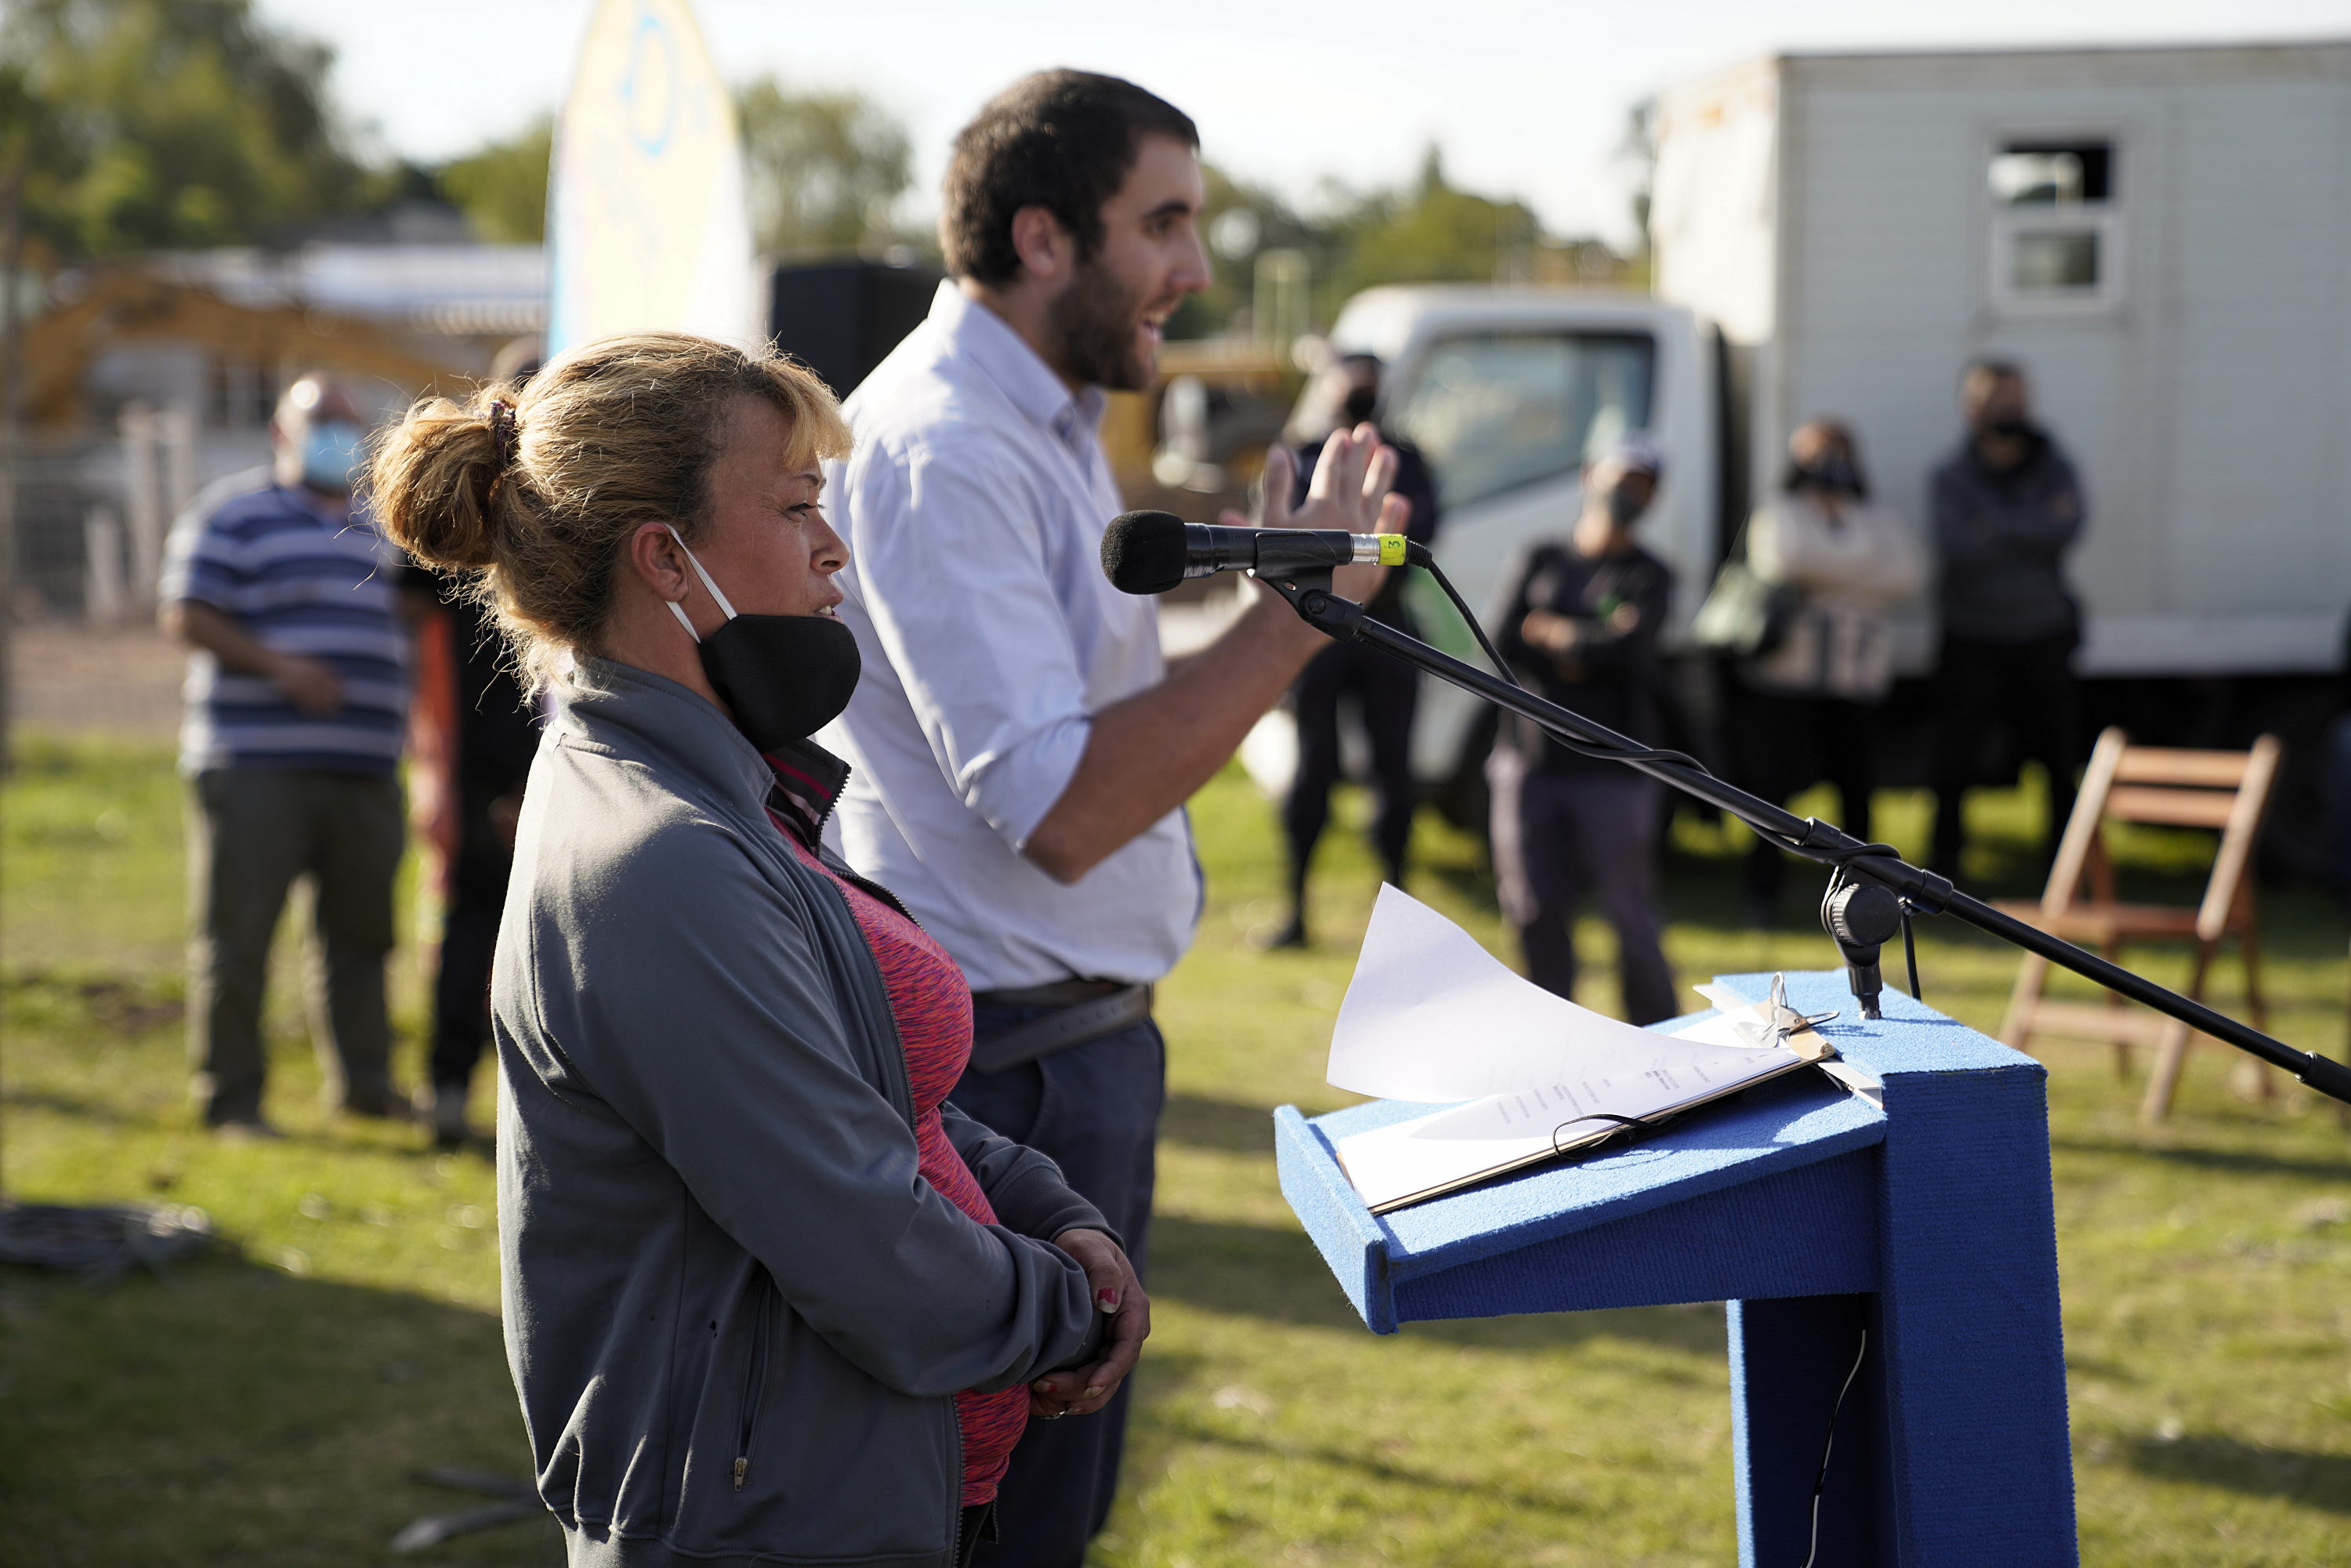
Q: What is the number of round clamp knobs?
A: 1